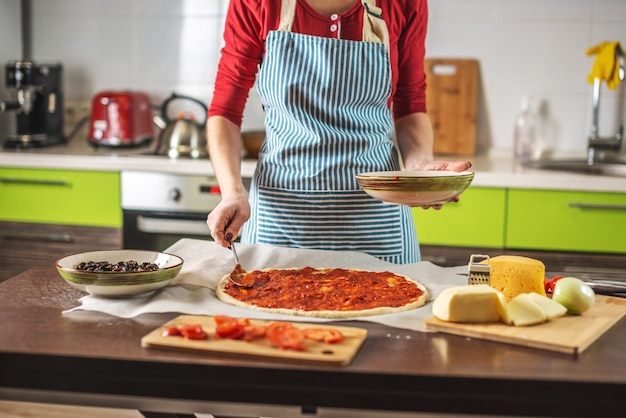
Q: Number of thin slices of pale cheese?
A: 3